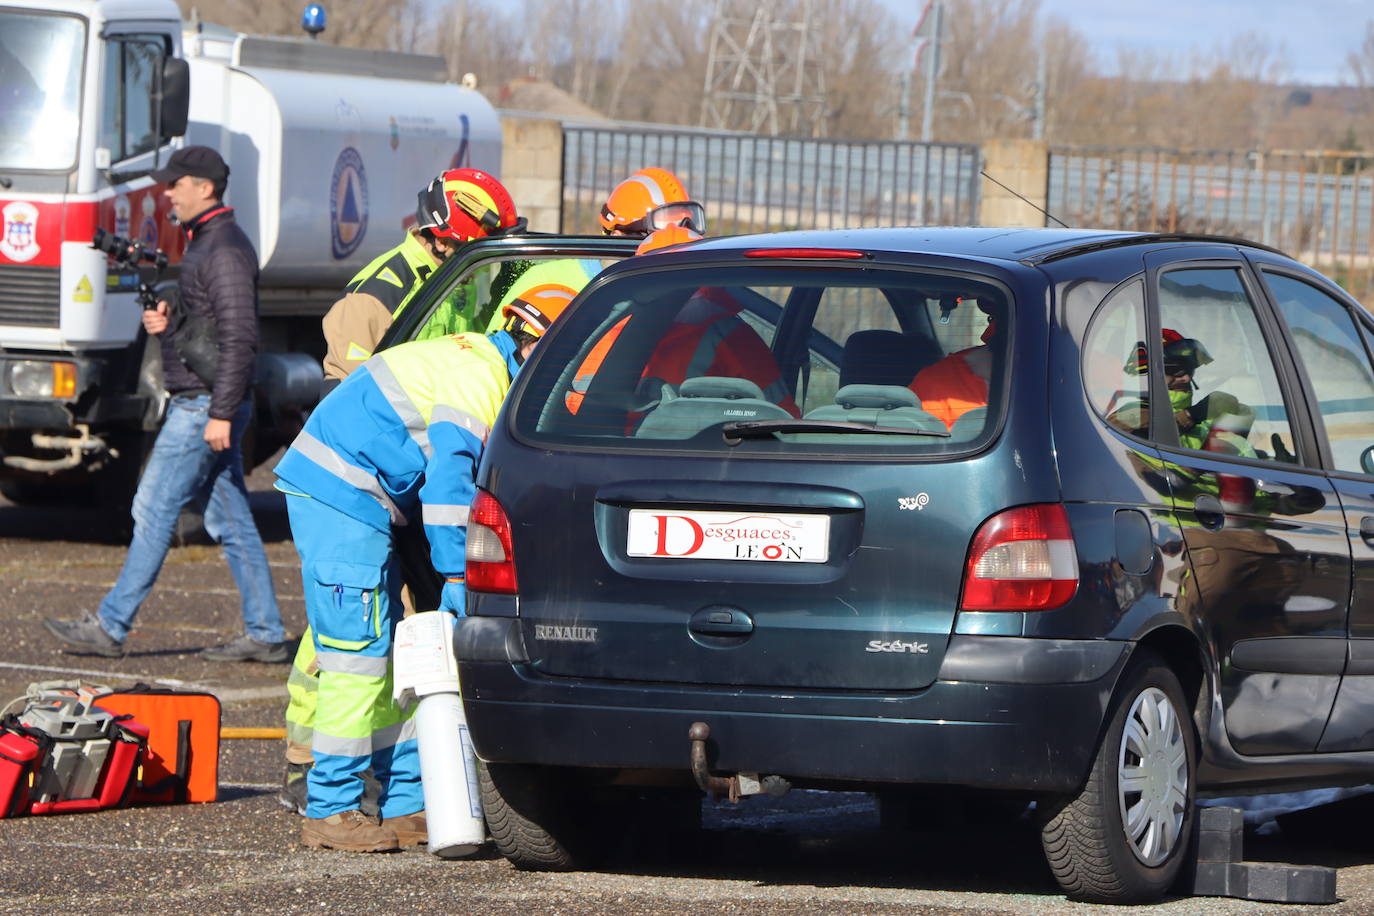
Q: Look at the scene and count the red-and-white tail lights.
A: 2